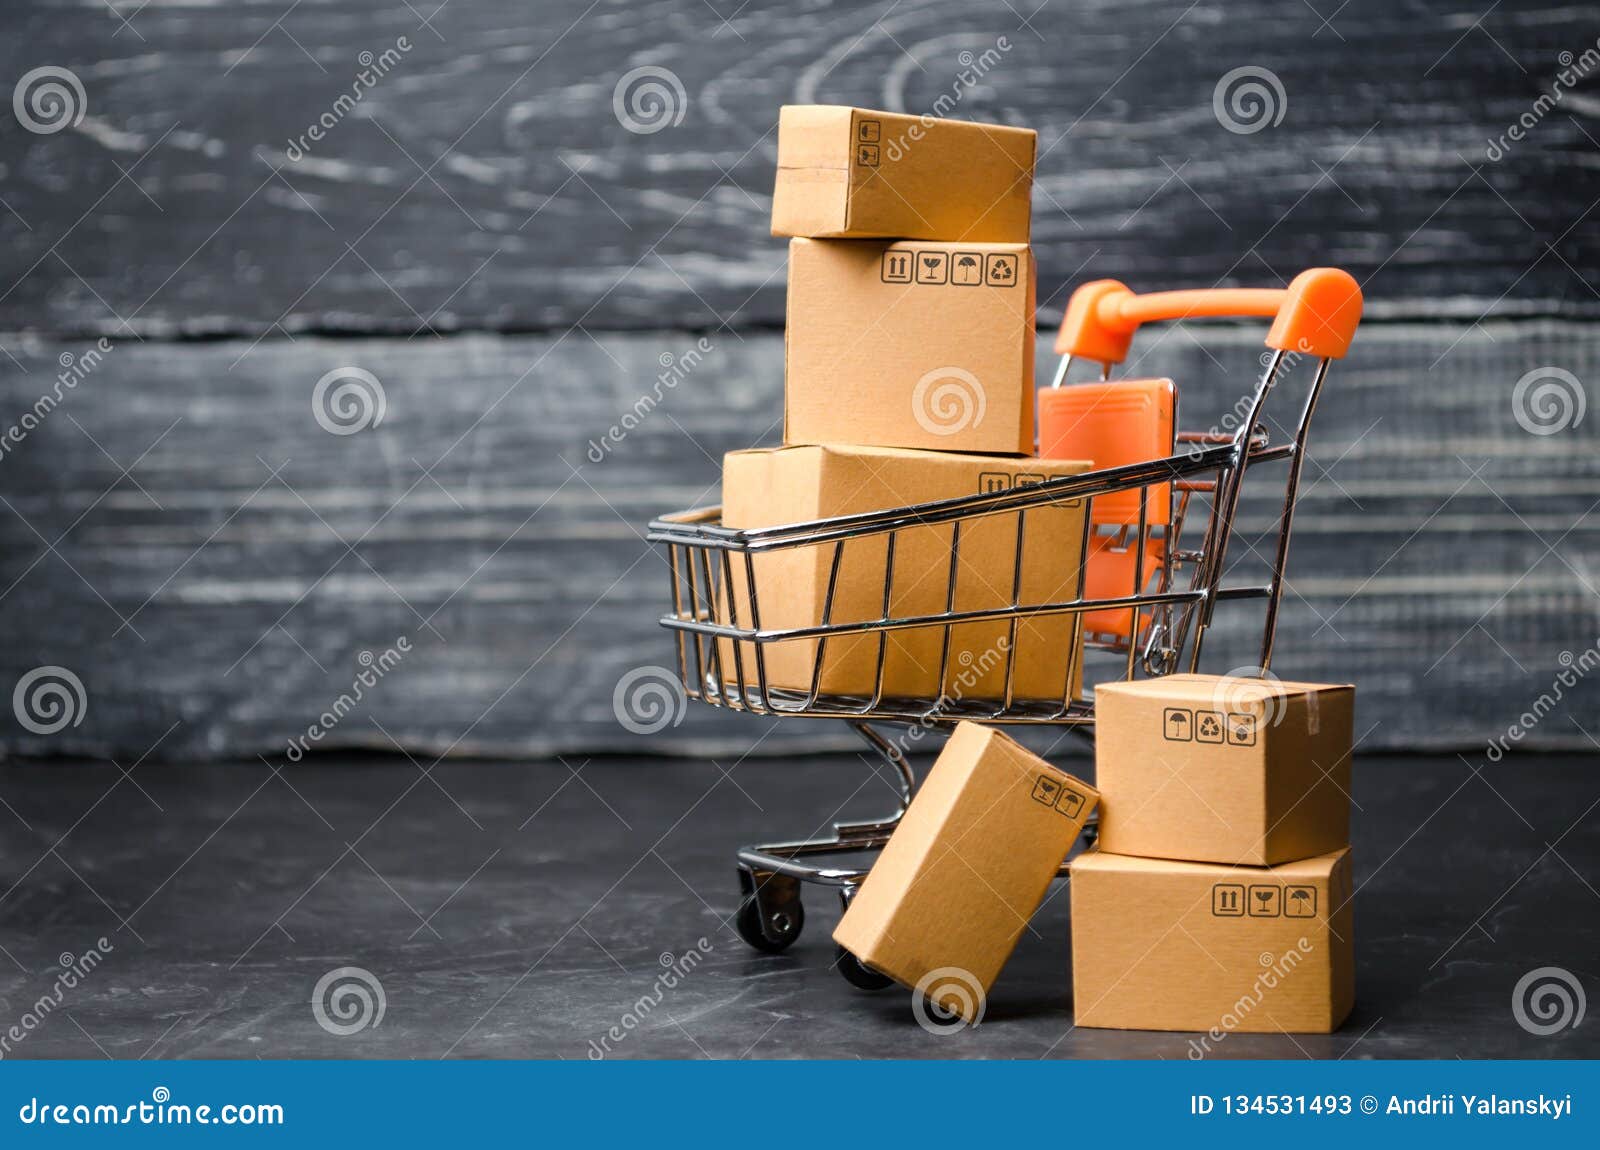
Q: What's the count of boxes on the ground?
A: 3